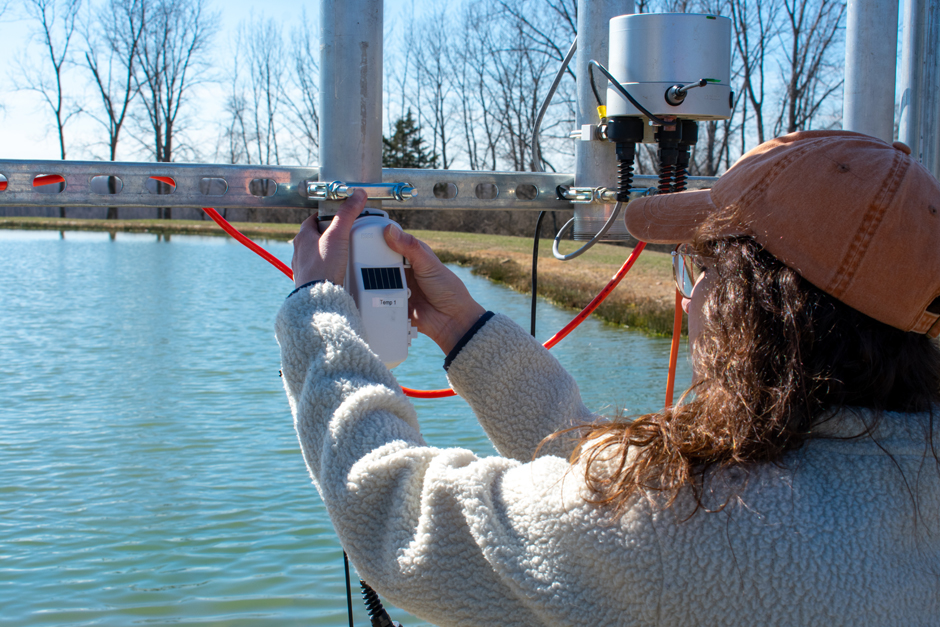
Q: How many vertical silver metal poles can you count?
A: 4